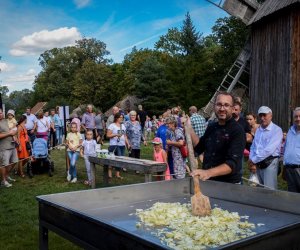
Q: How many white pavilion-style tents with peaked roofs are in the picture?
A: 0